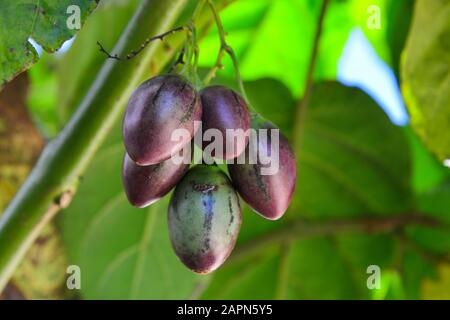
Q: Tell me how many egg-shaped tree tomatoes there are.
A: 5